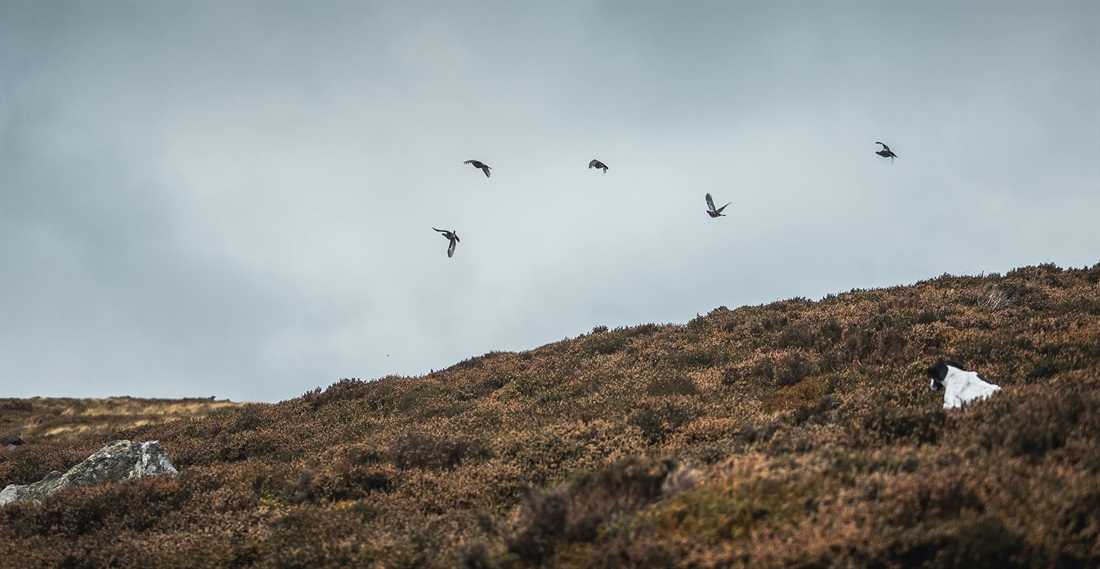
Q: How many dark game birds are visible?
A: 5